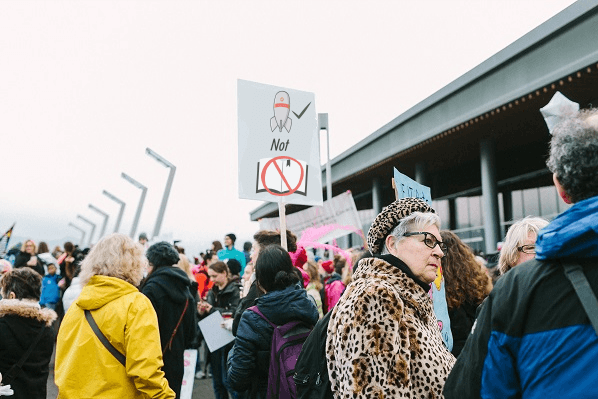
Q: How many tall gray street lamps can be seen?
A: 6